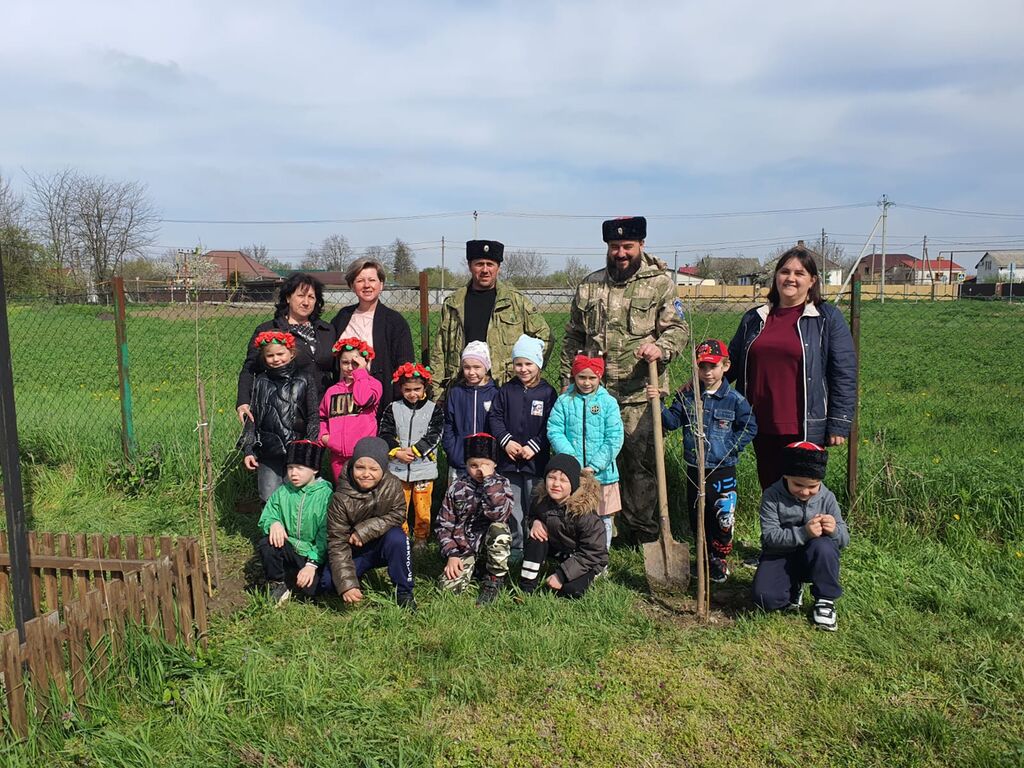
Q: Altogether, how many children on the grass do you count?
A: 12